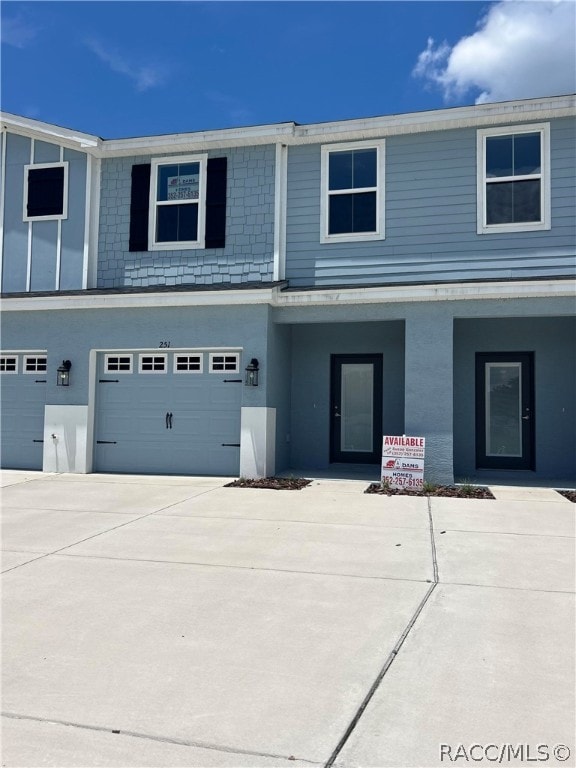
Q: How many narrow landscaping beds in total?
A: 3